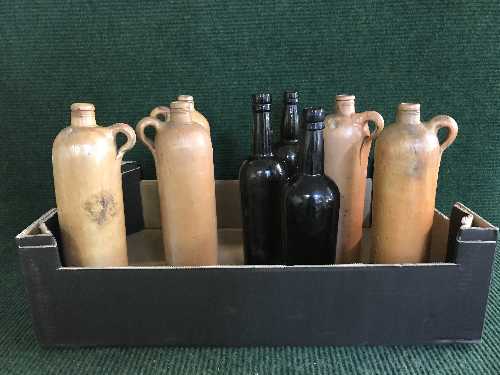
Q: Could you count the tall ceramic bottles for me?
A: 5